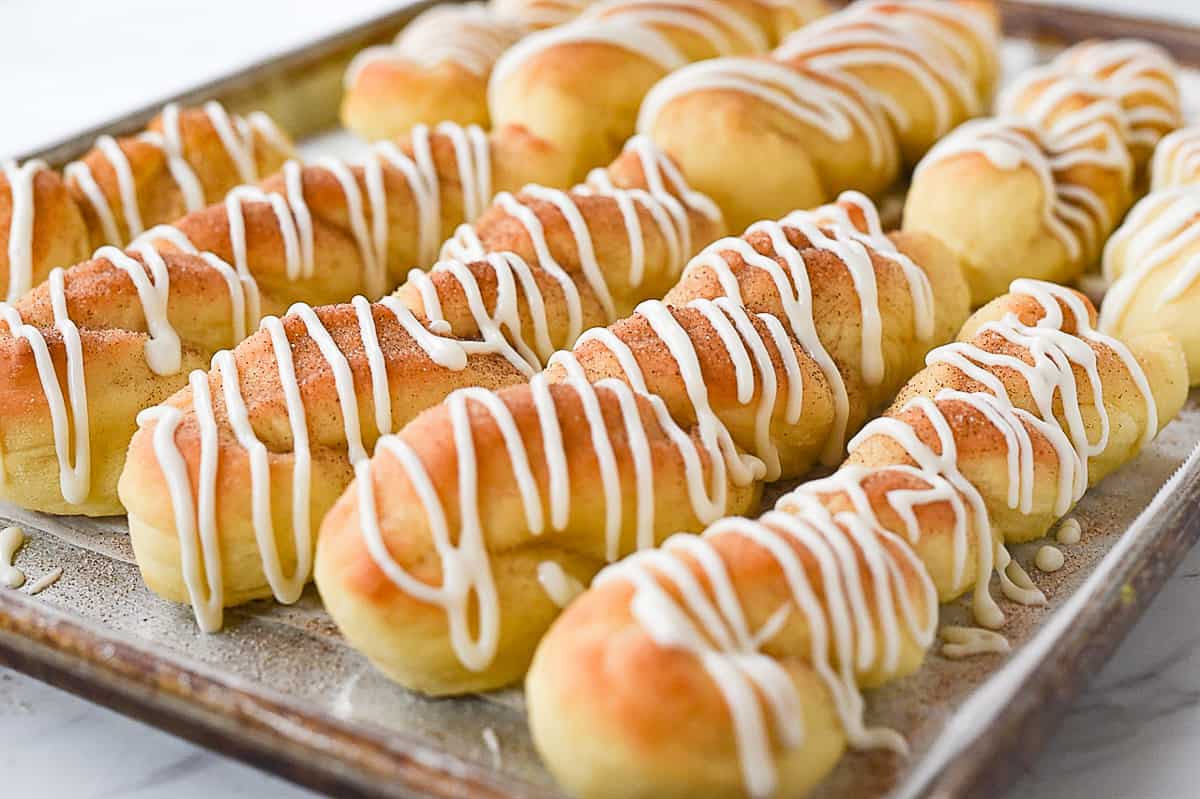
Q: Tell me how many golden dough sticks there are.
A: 10